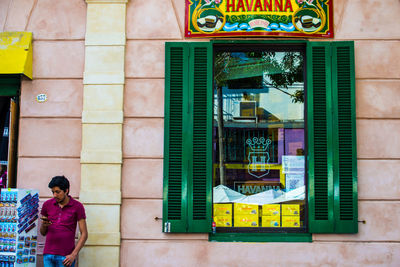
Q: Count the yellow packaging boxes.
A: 8